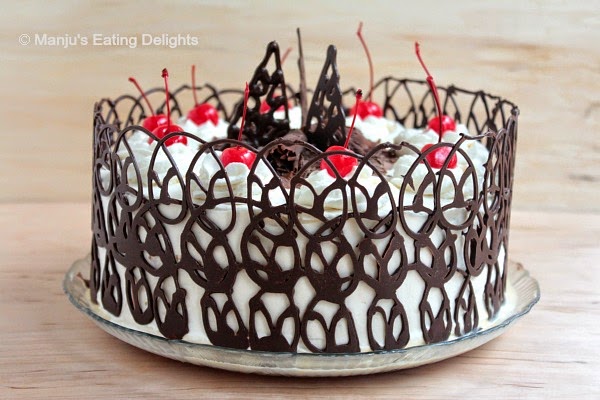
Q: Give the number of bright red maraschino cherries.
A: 9